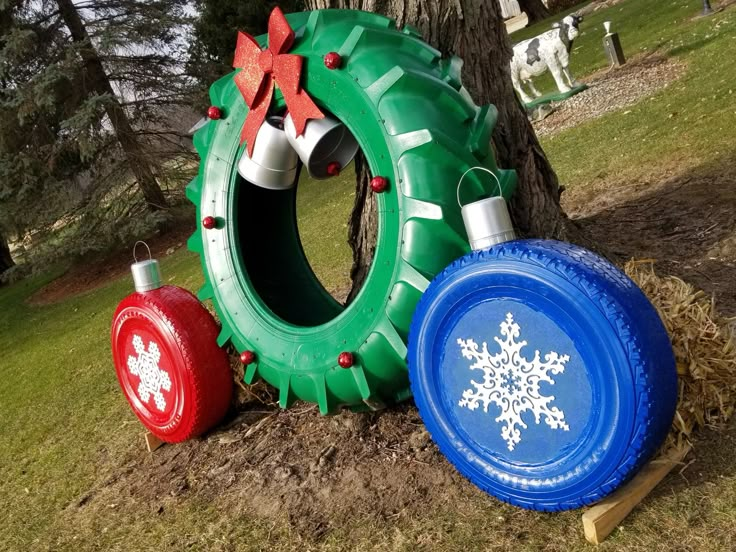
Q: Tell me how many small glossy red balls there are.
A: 7